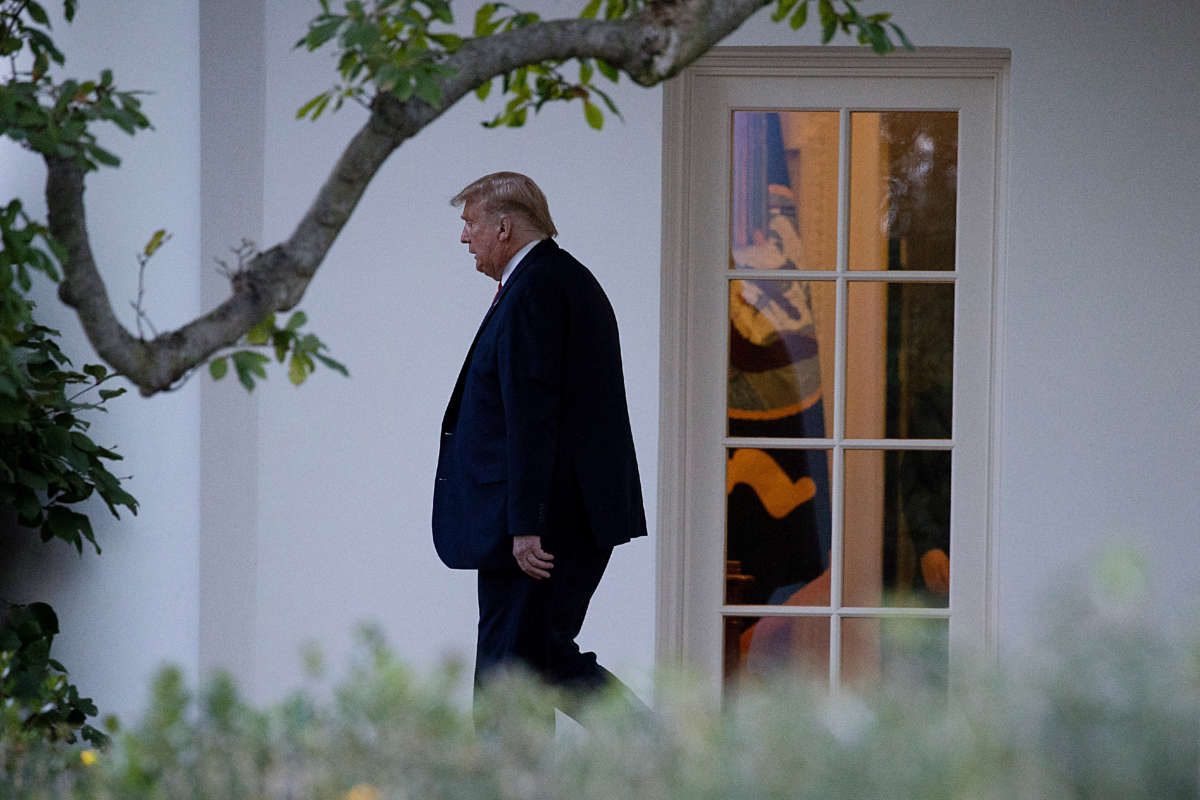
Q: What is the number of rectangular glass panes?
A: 8